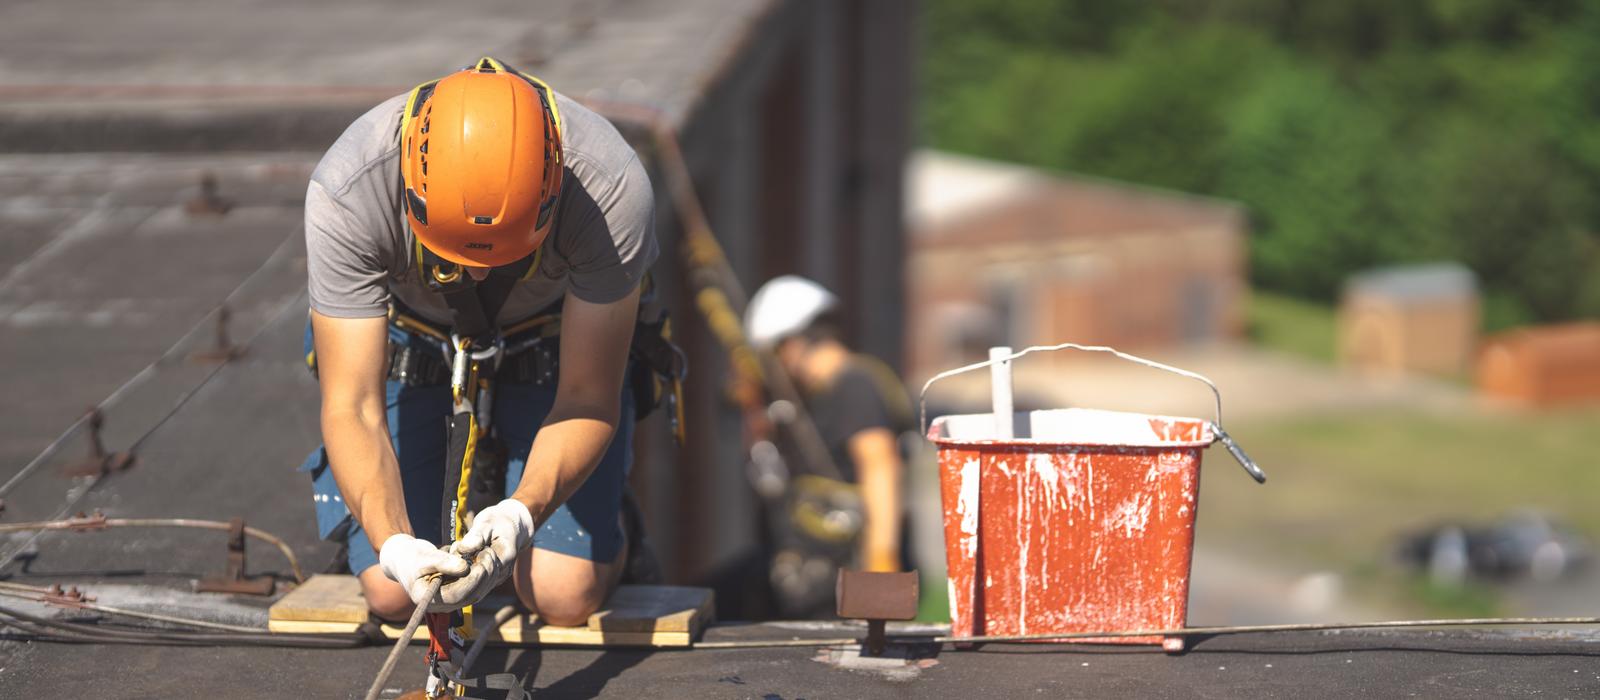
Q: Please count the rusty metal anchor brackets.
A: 5